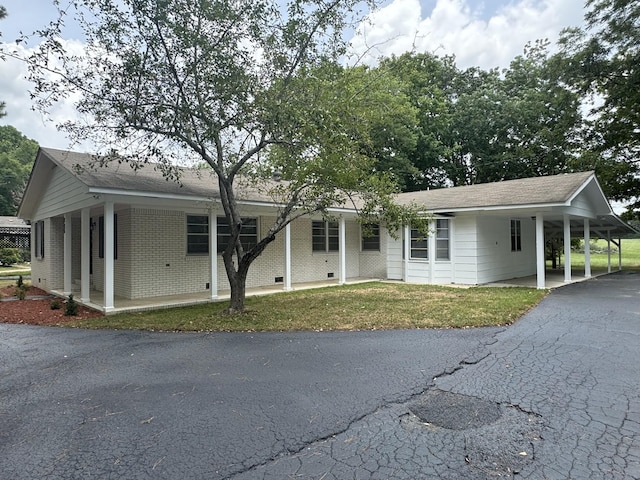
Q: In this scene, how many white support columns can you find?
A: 11